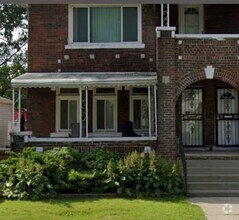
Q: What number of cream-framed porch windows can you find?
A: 3